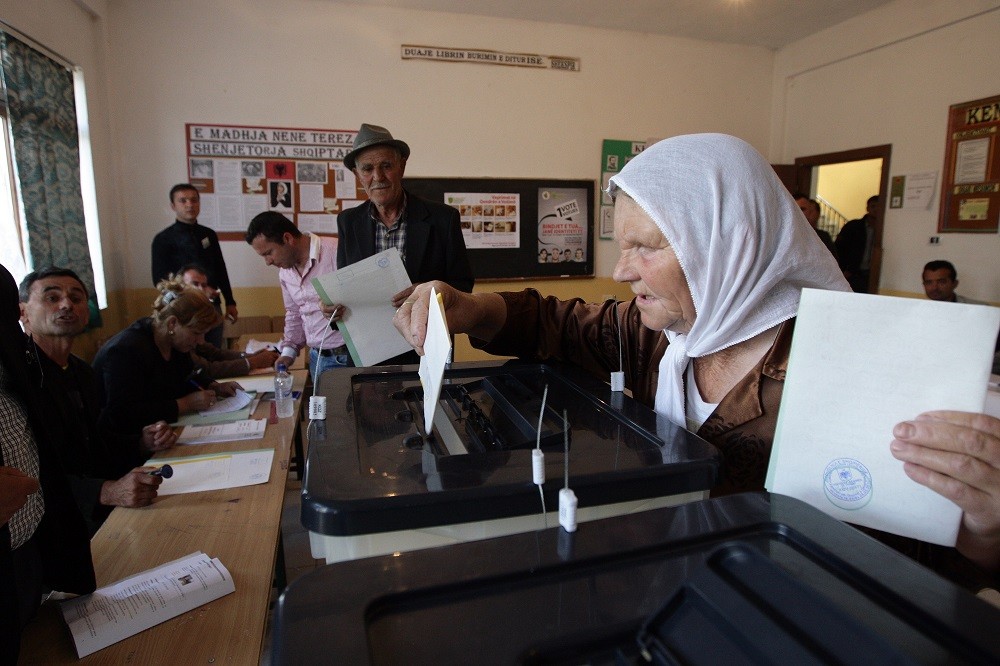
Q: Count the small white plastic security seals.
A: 4